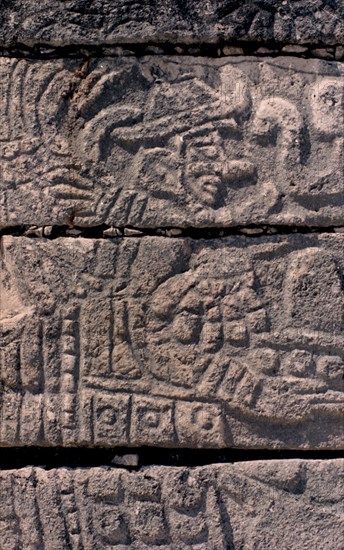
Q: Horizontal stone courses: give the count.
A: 4